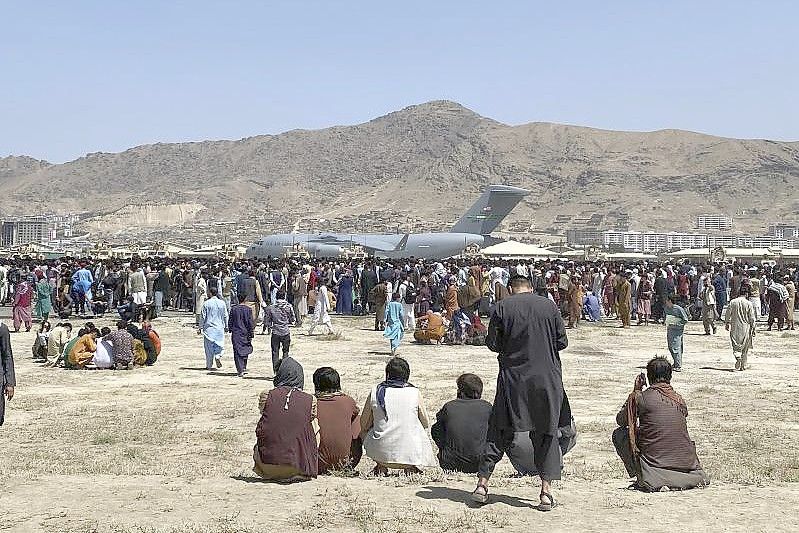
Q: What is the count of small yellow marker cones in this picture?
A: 0